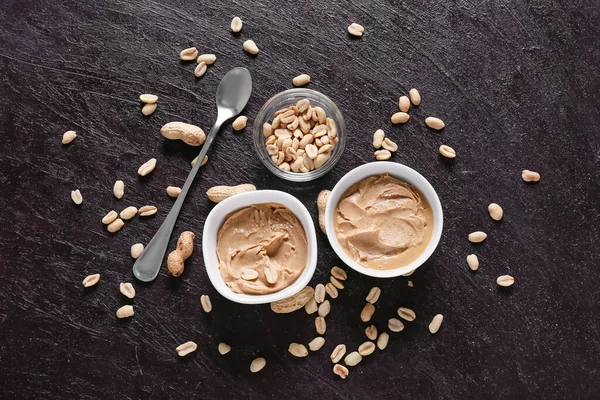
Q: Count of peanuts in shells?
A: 5